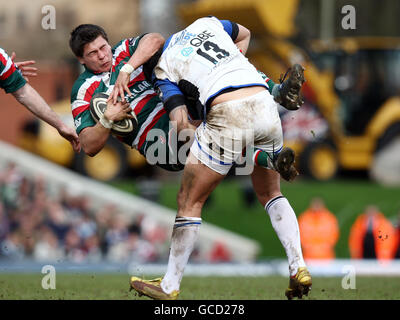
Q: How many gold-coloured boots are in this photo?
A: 2